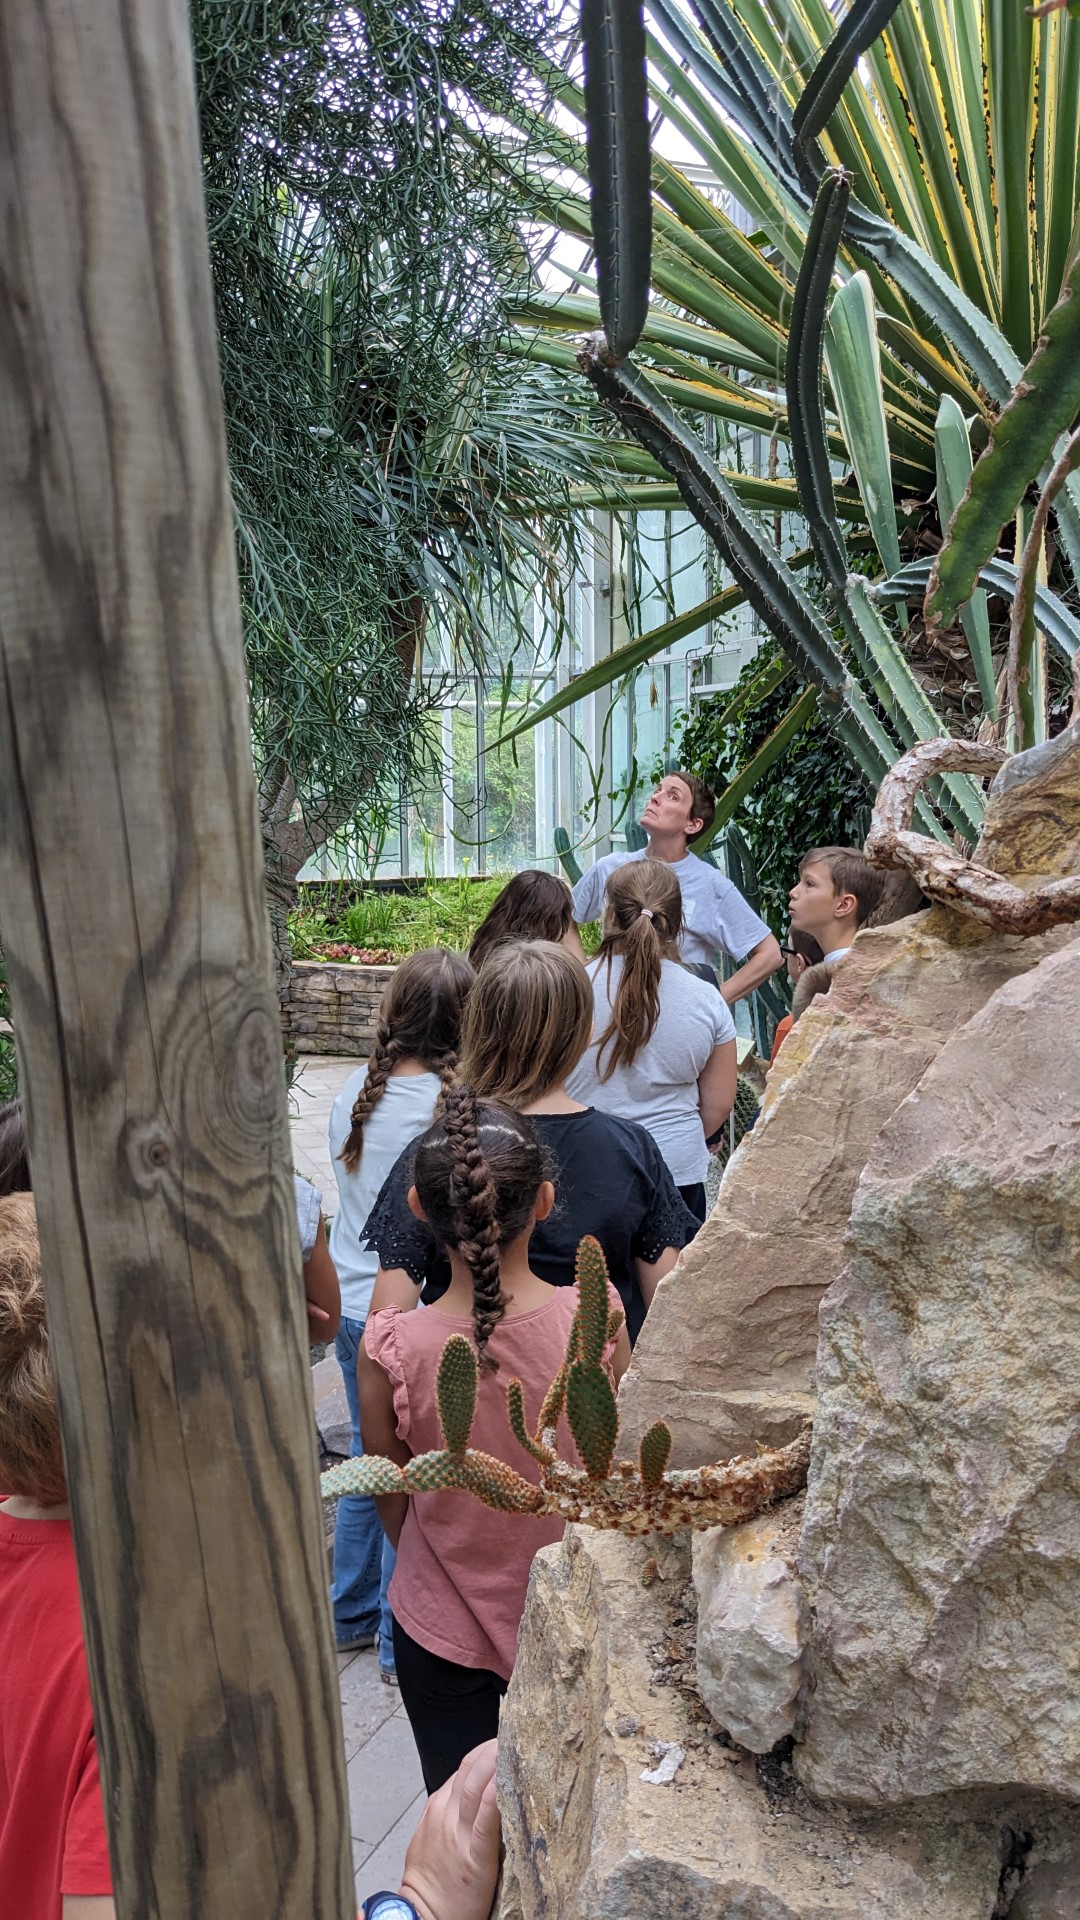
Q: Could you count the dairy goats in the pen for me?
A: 0